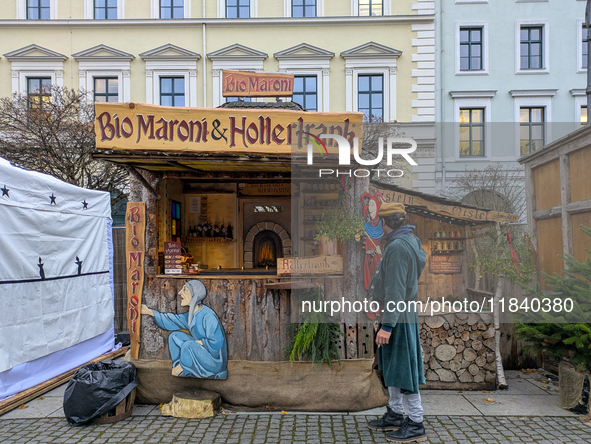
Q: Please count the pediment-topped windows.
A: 6